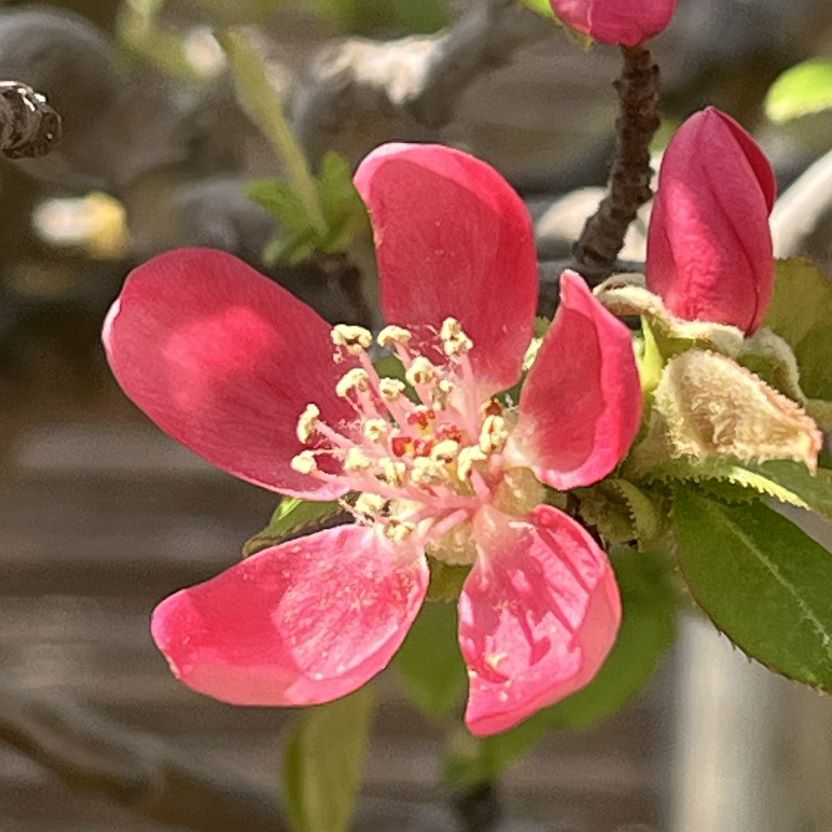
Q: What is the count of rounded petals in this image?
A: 5